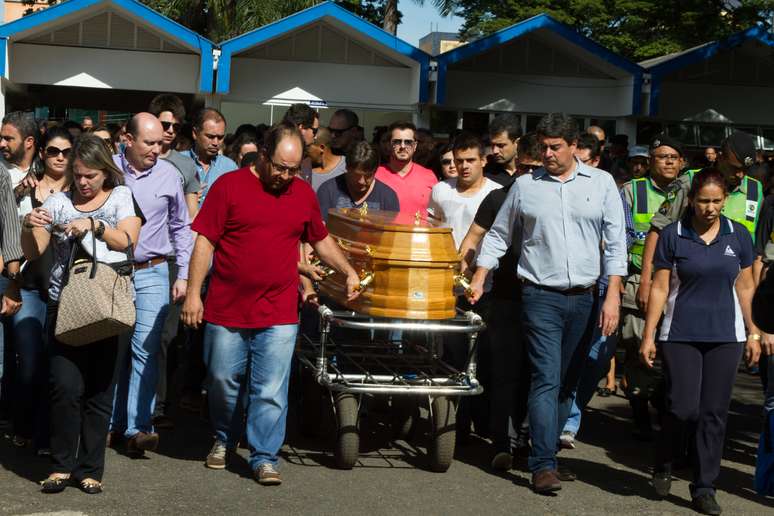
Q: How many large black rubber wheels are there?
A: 2